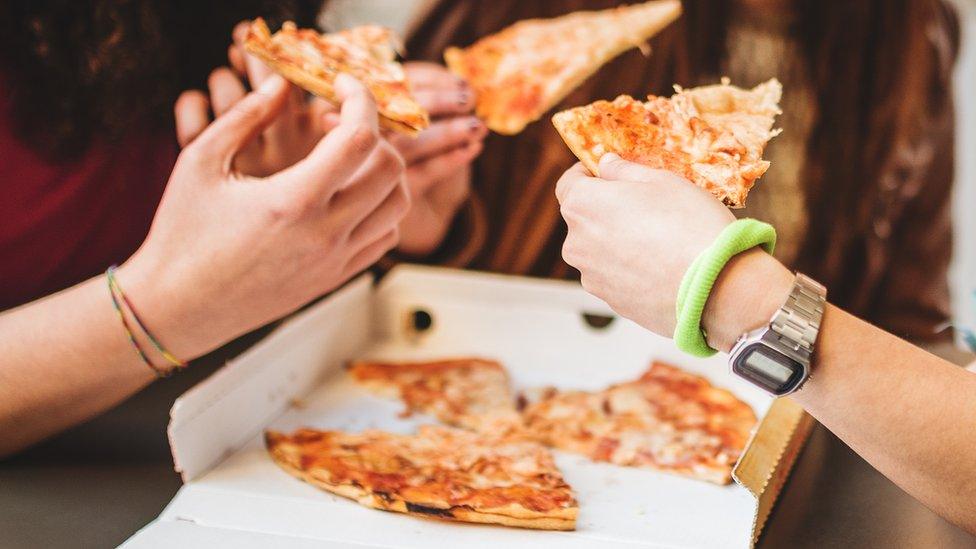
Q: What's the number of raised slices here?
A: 3